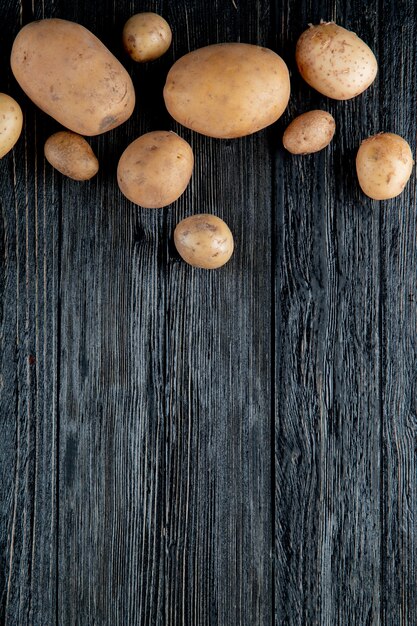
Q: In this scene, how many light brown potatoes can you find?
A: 10